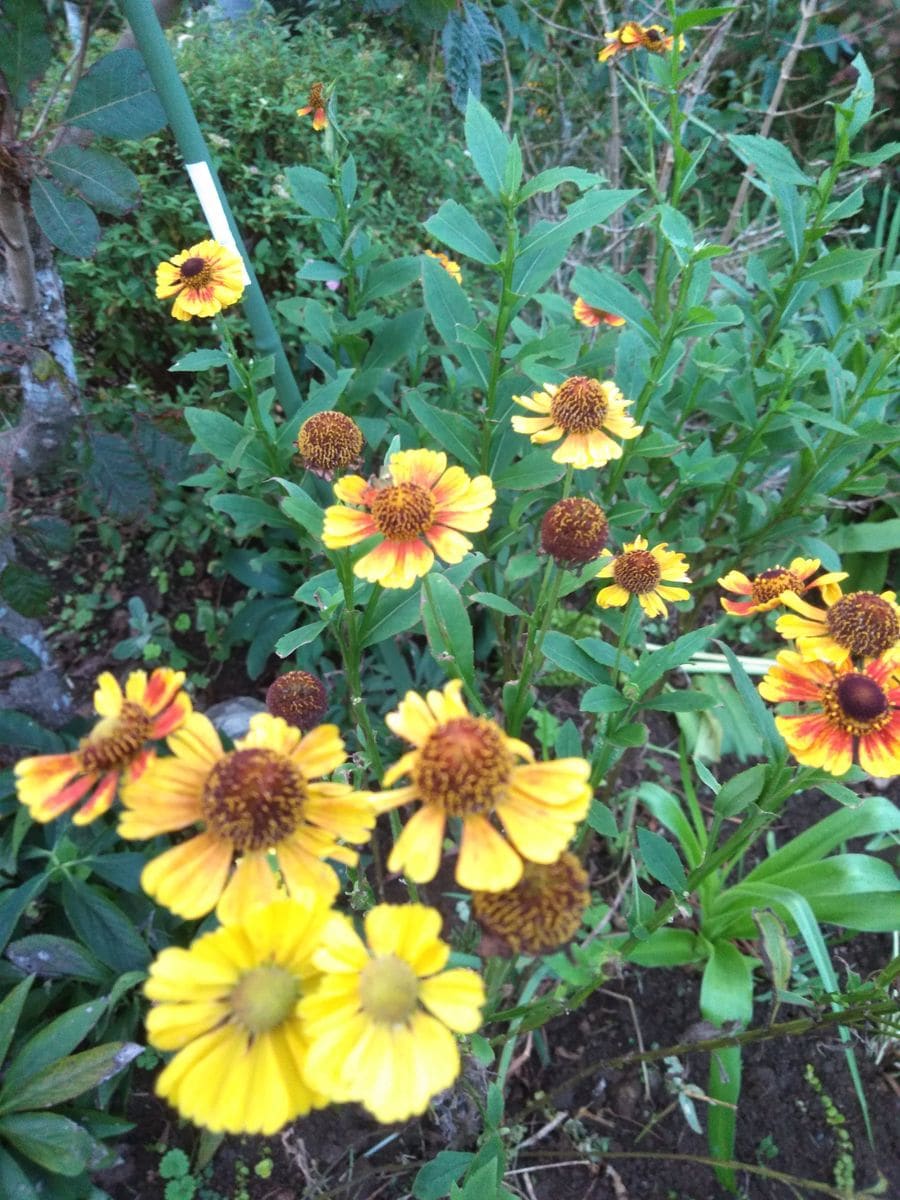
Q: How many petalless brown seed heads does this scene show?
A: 4